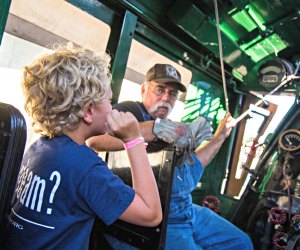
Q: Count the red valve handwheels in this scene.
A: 5